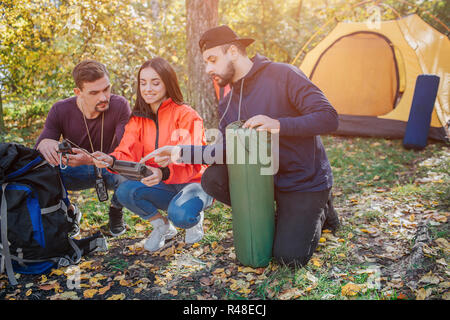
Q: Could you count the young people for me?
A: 3